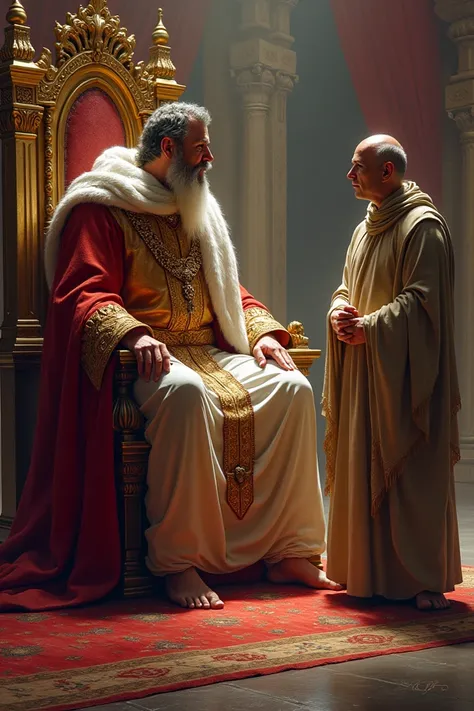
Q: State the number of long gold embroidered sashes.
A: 1